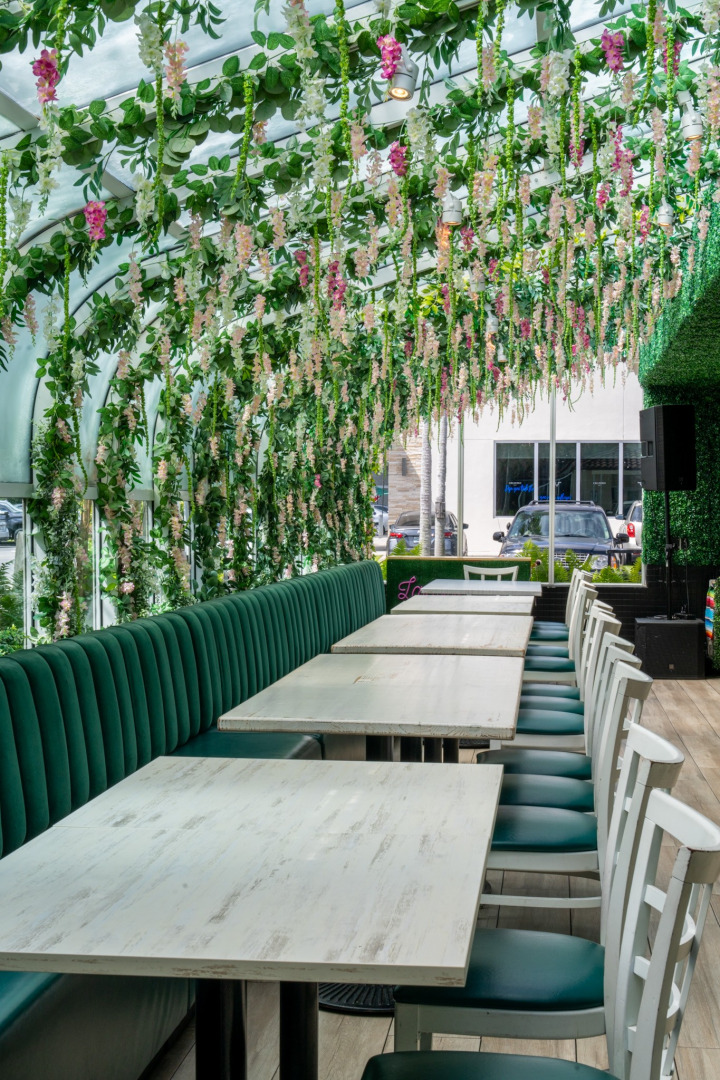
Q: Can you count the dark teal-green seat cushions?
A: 13